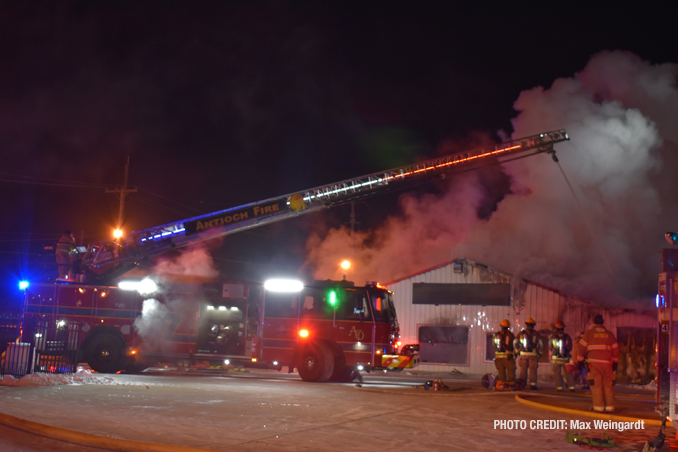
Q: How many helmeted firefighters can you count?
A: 3